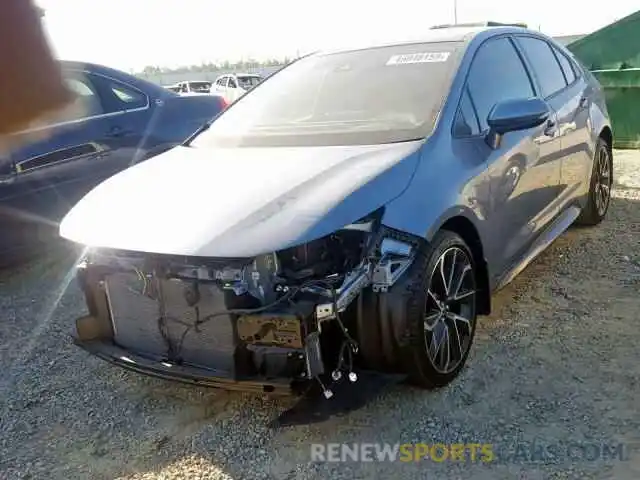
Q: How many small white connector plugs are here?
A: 3